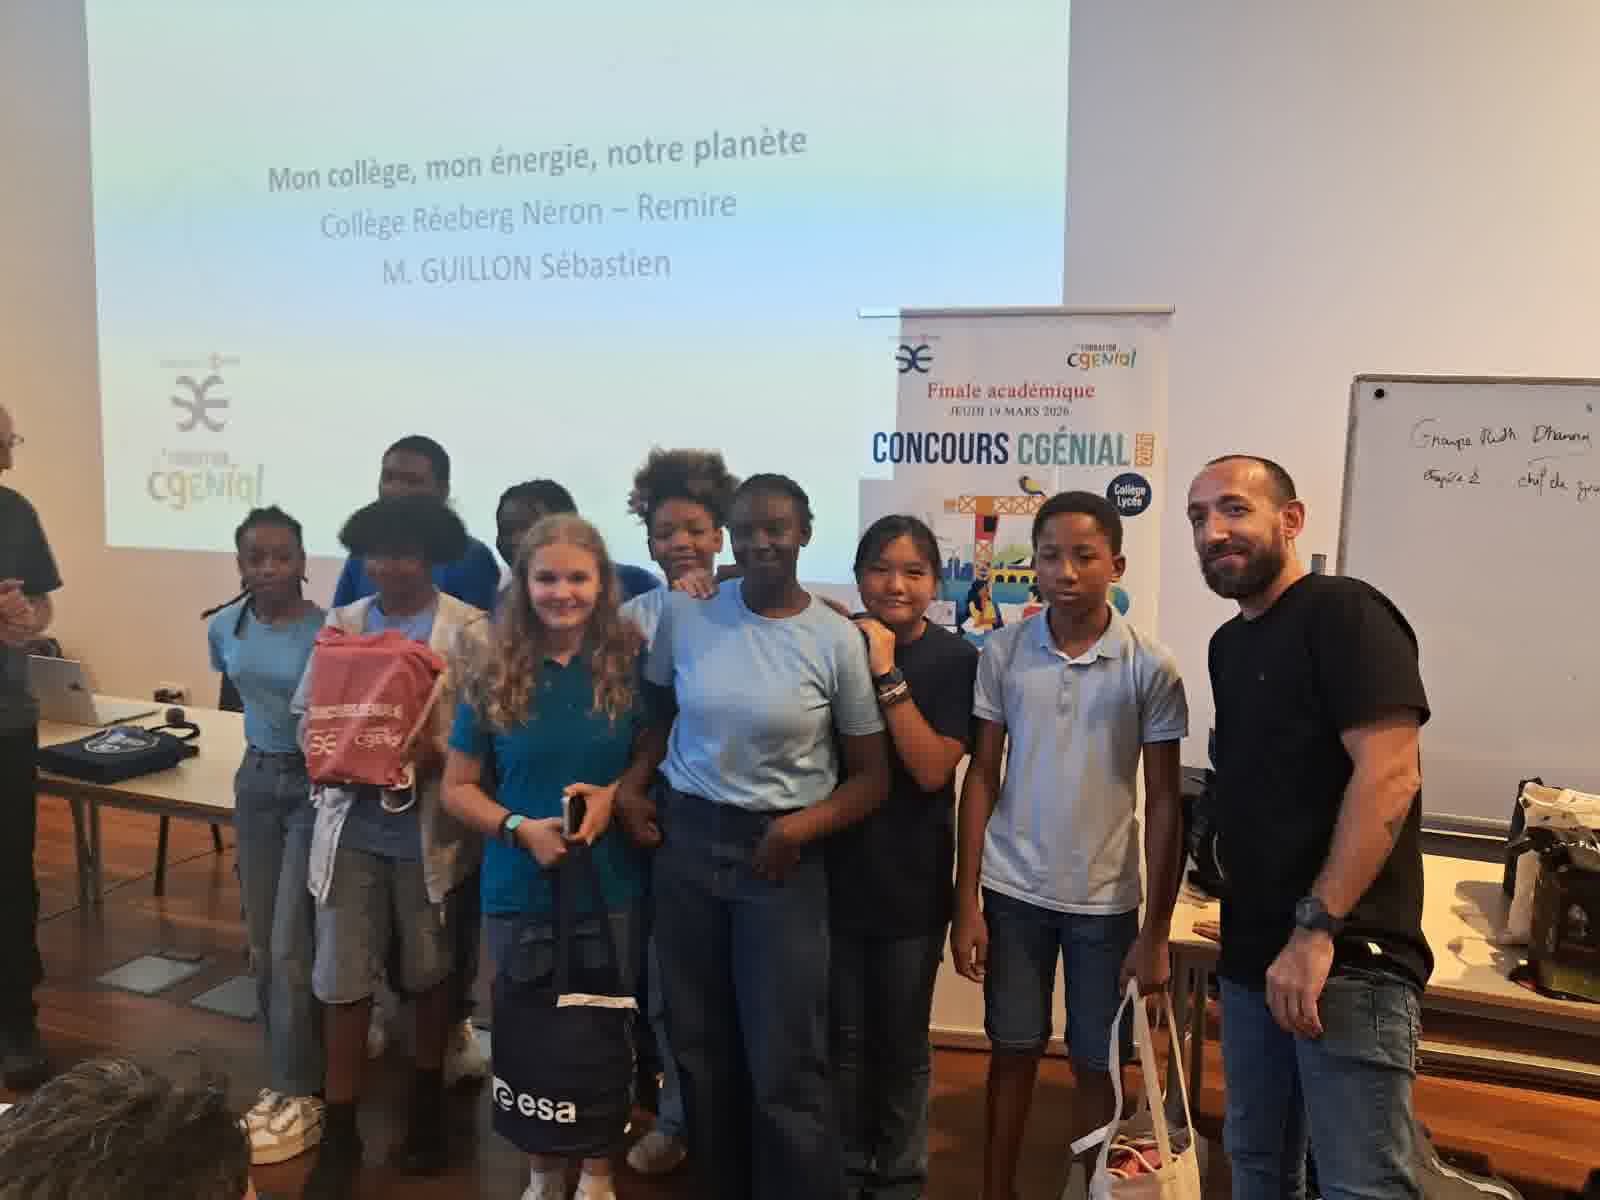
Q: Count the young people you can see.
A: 9